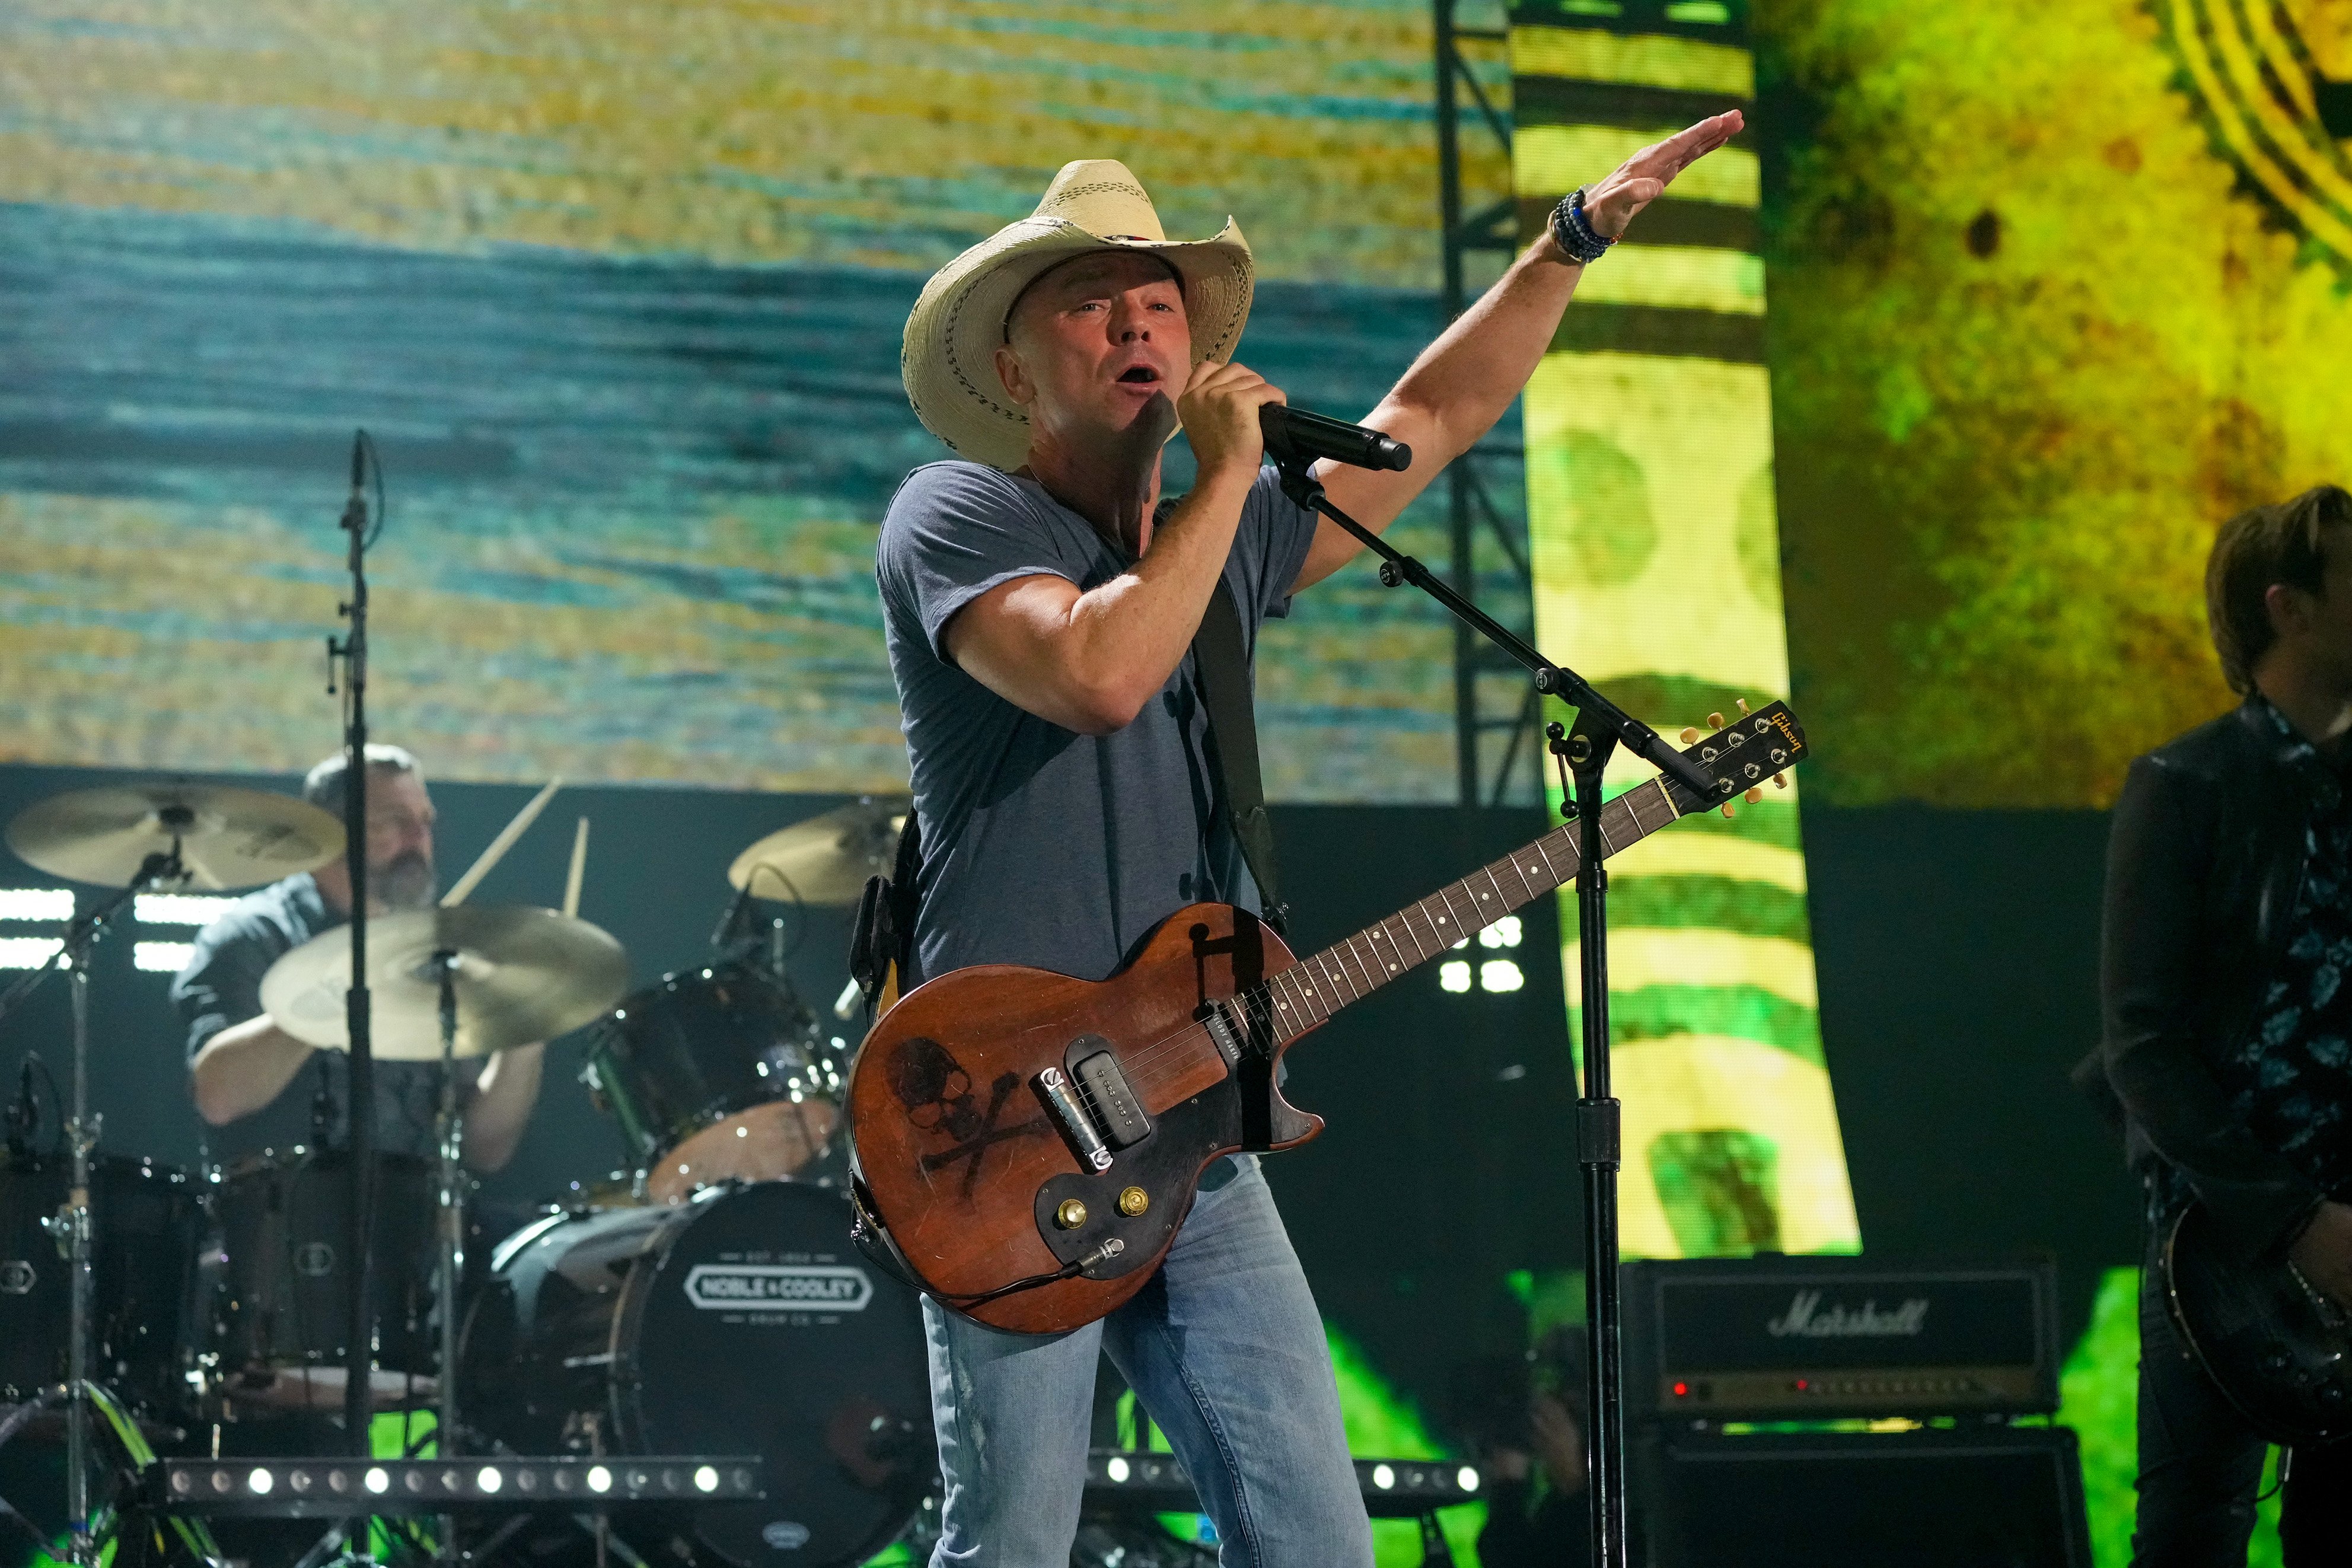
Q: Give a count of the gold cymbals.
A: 3